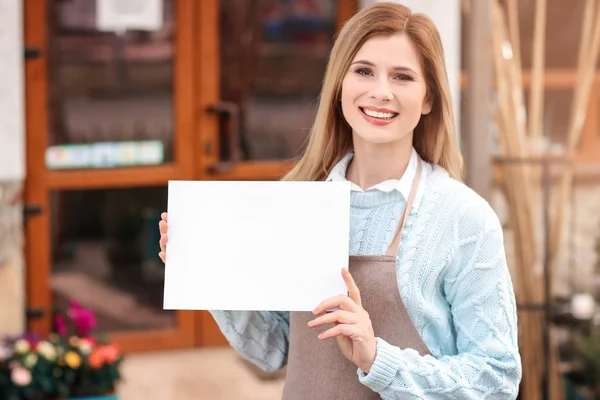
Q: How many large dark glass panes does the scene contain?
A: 3